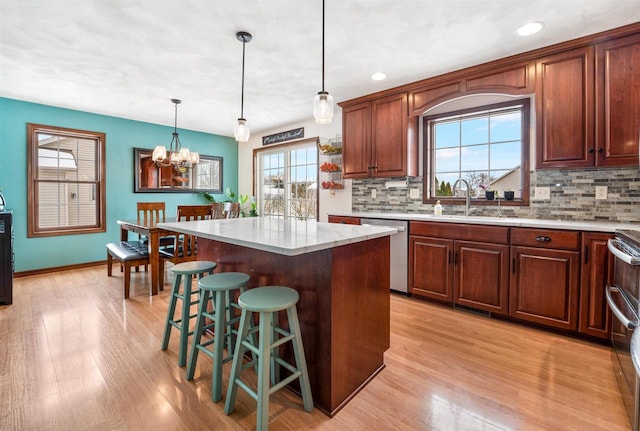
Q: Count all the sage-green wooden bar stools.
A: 3